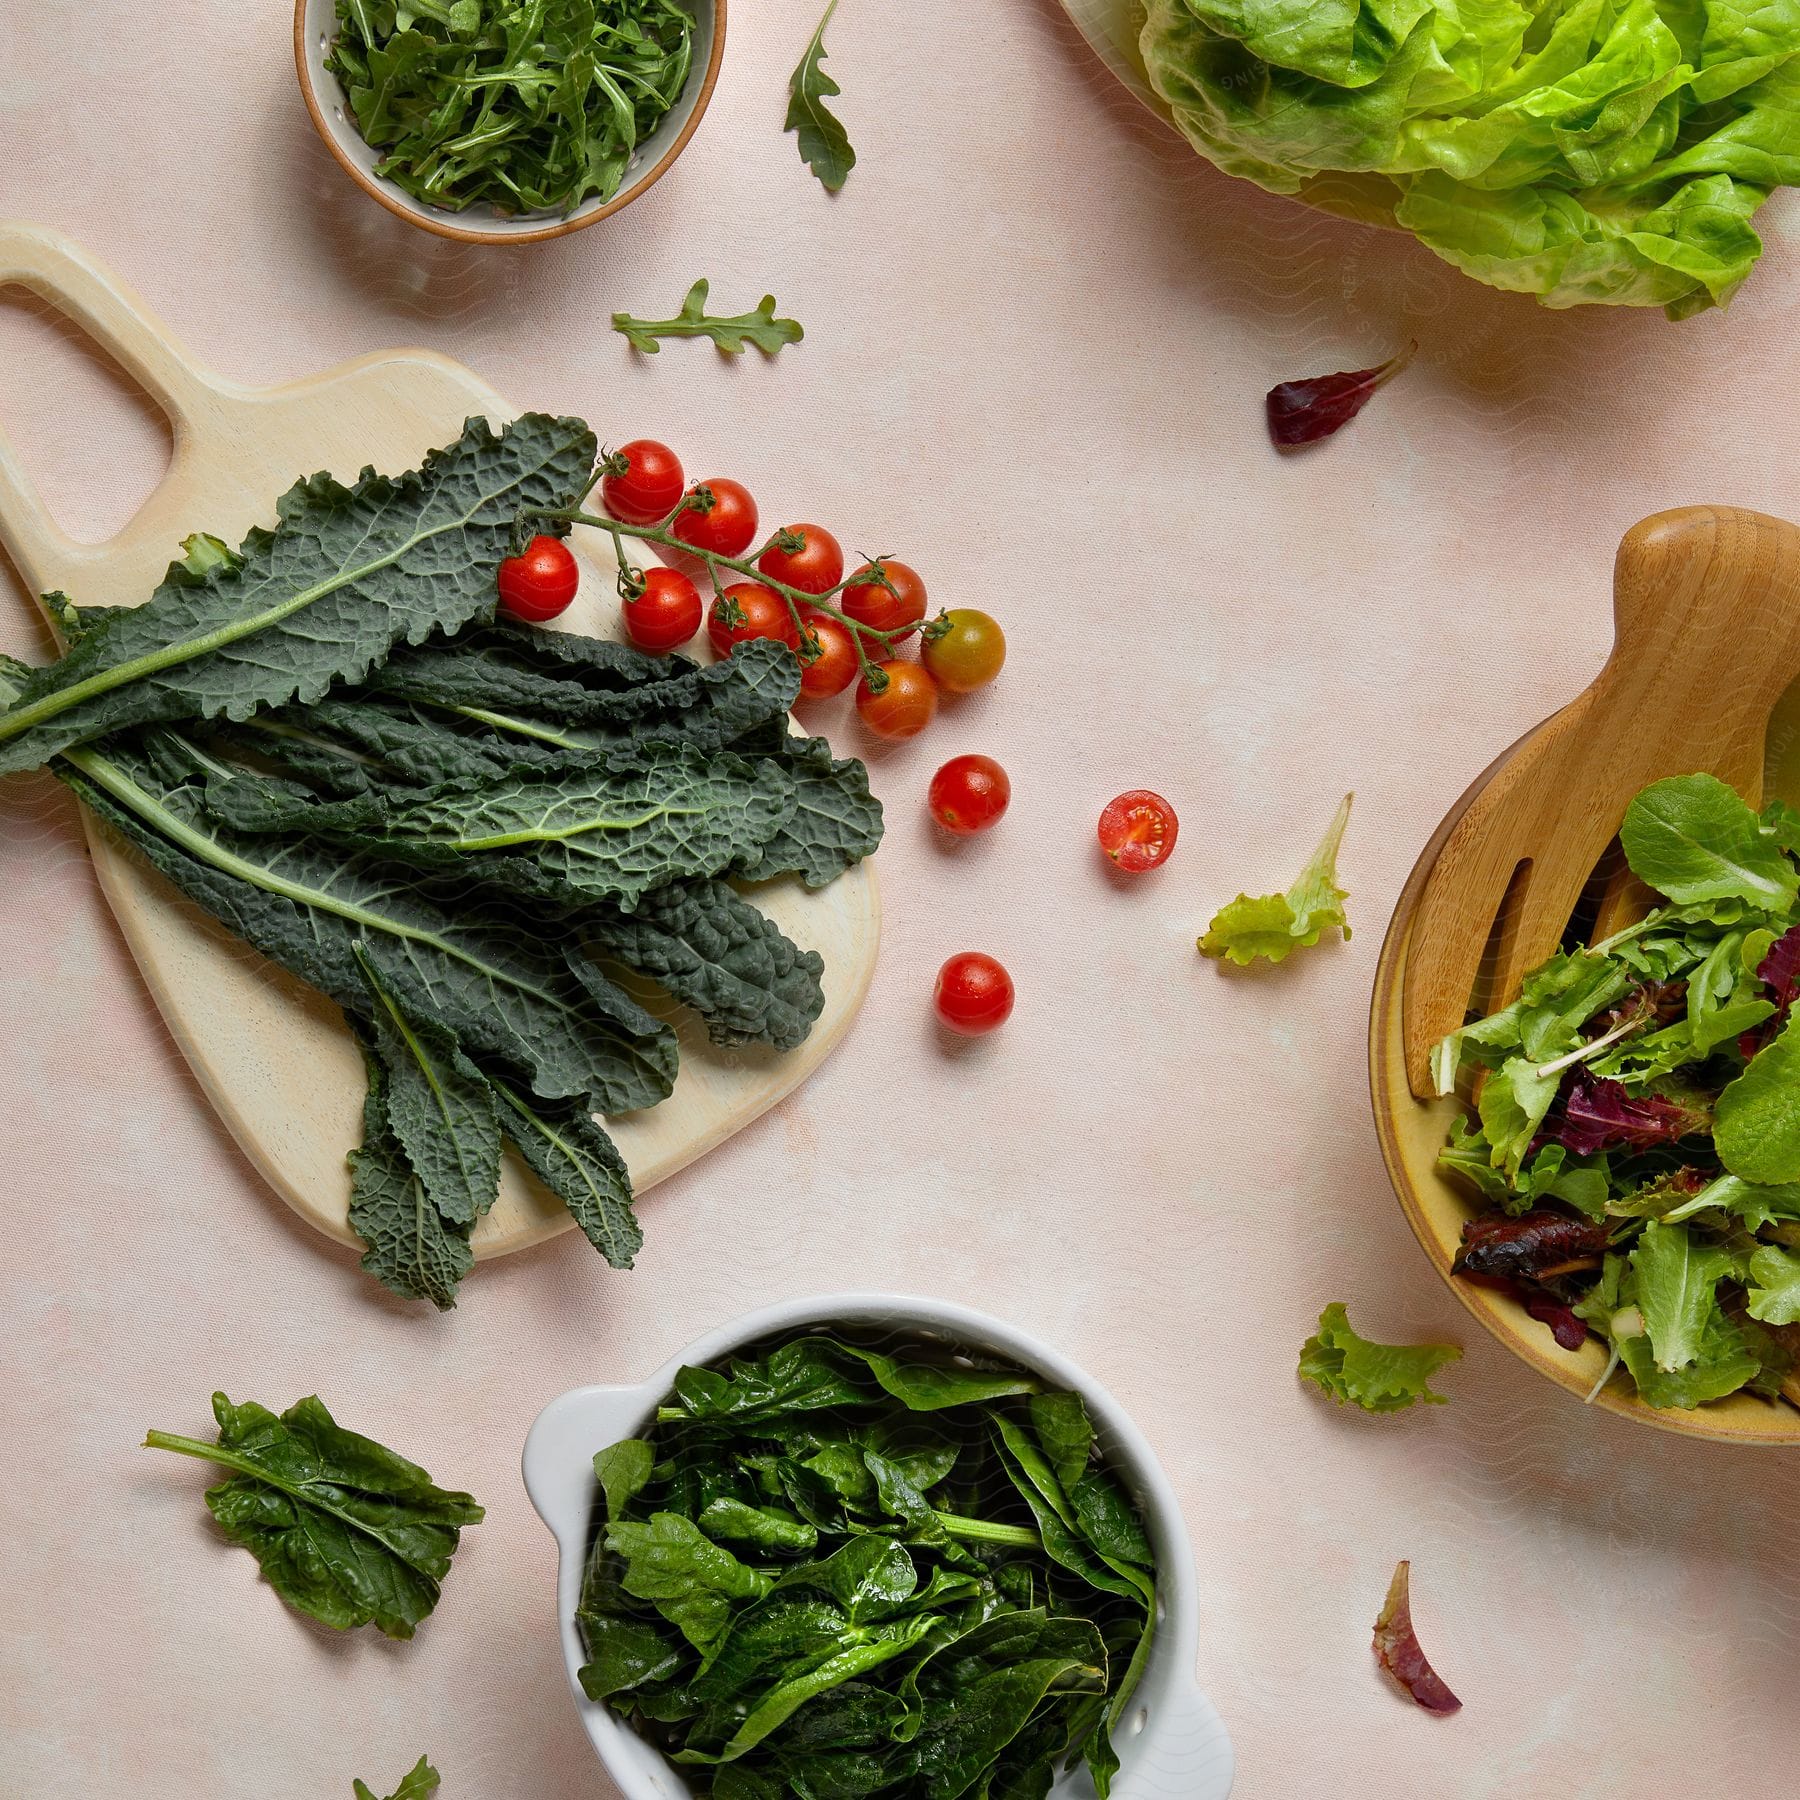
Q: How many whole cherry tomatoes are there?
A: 12